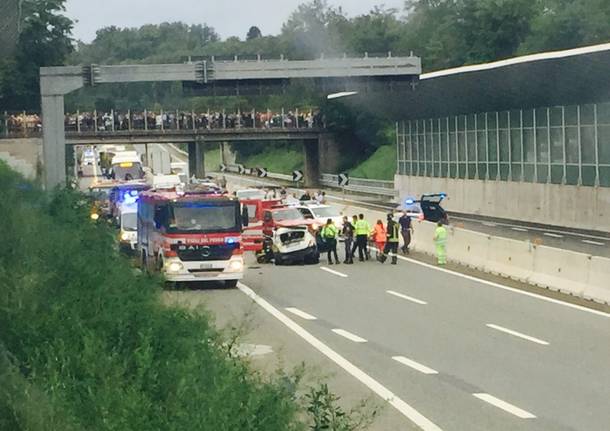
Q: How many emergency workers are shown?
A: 8